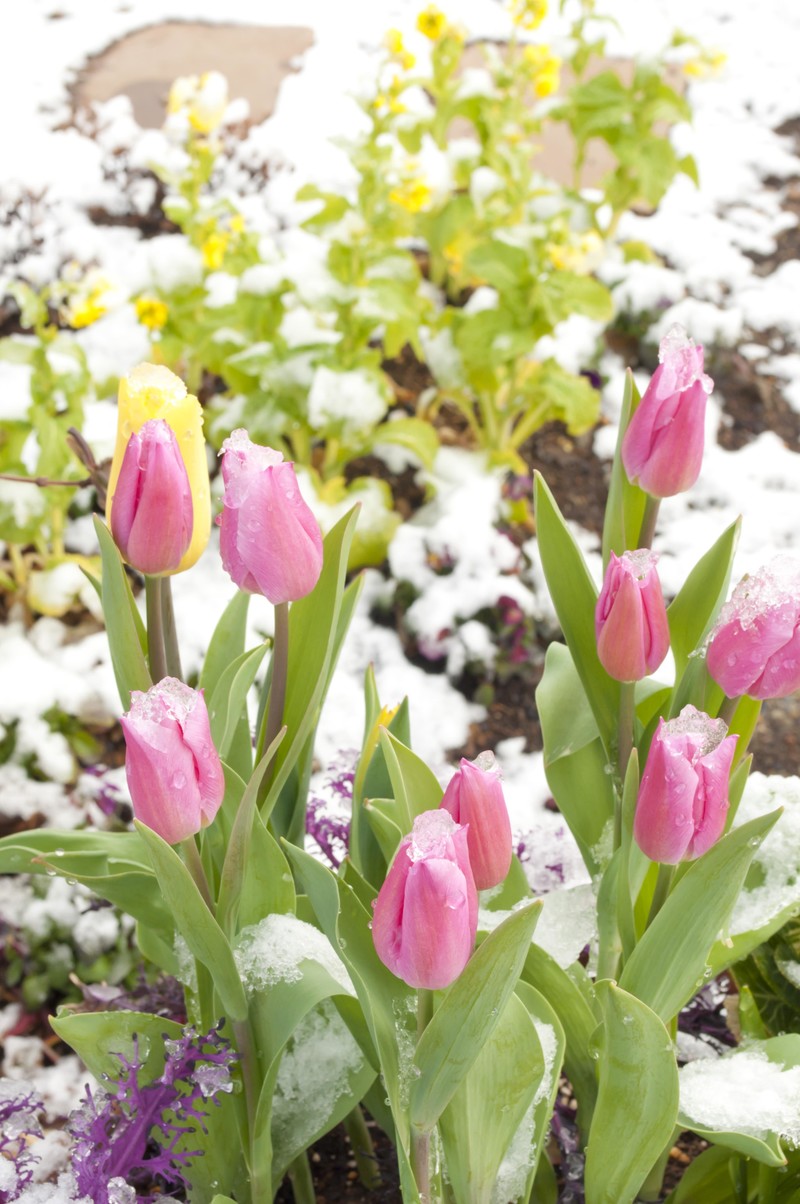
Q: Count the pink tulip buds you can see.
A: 9